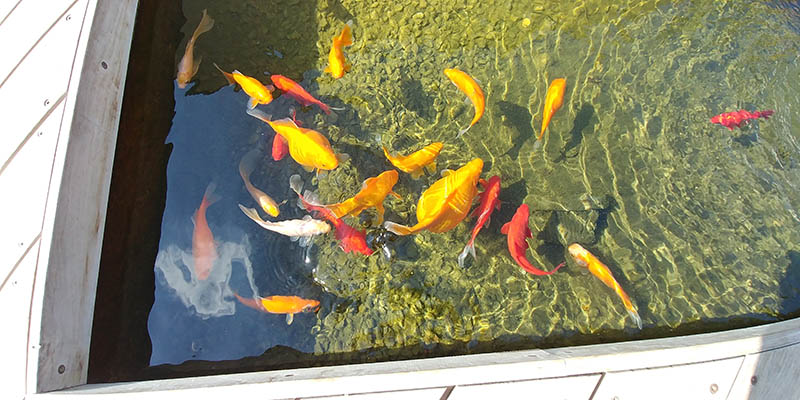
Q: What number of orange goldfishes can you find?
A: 10